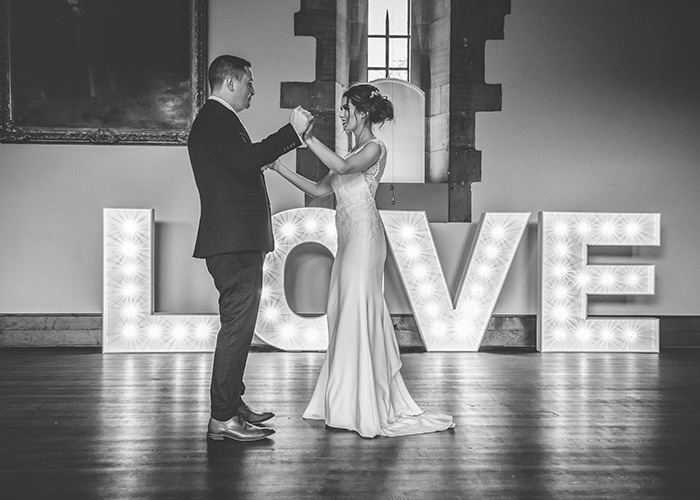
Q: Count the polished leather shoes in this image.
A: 2